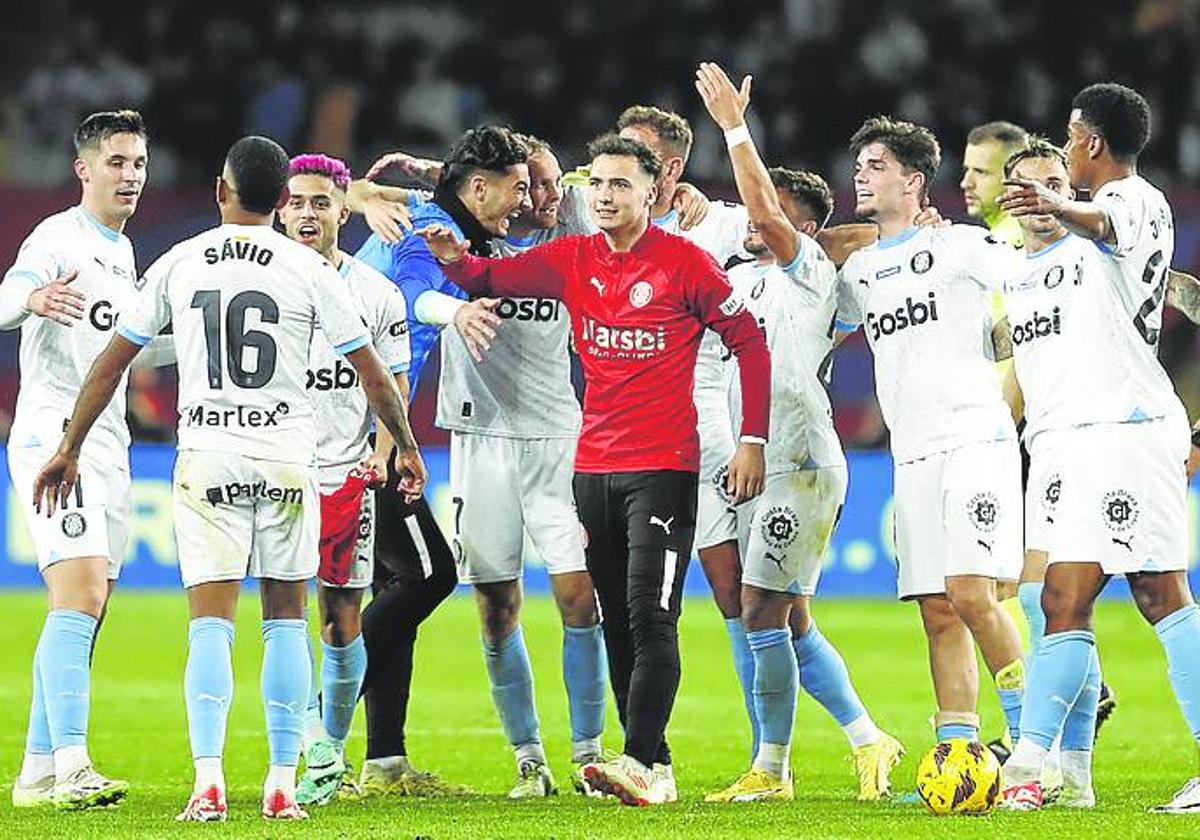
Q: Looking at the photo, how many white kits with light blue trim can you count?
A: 9